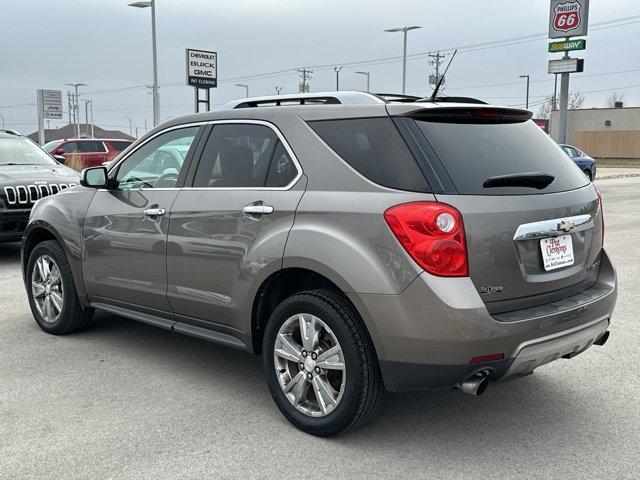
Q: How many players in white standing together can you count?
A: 0